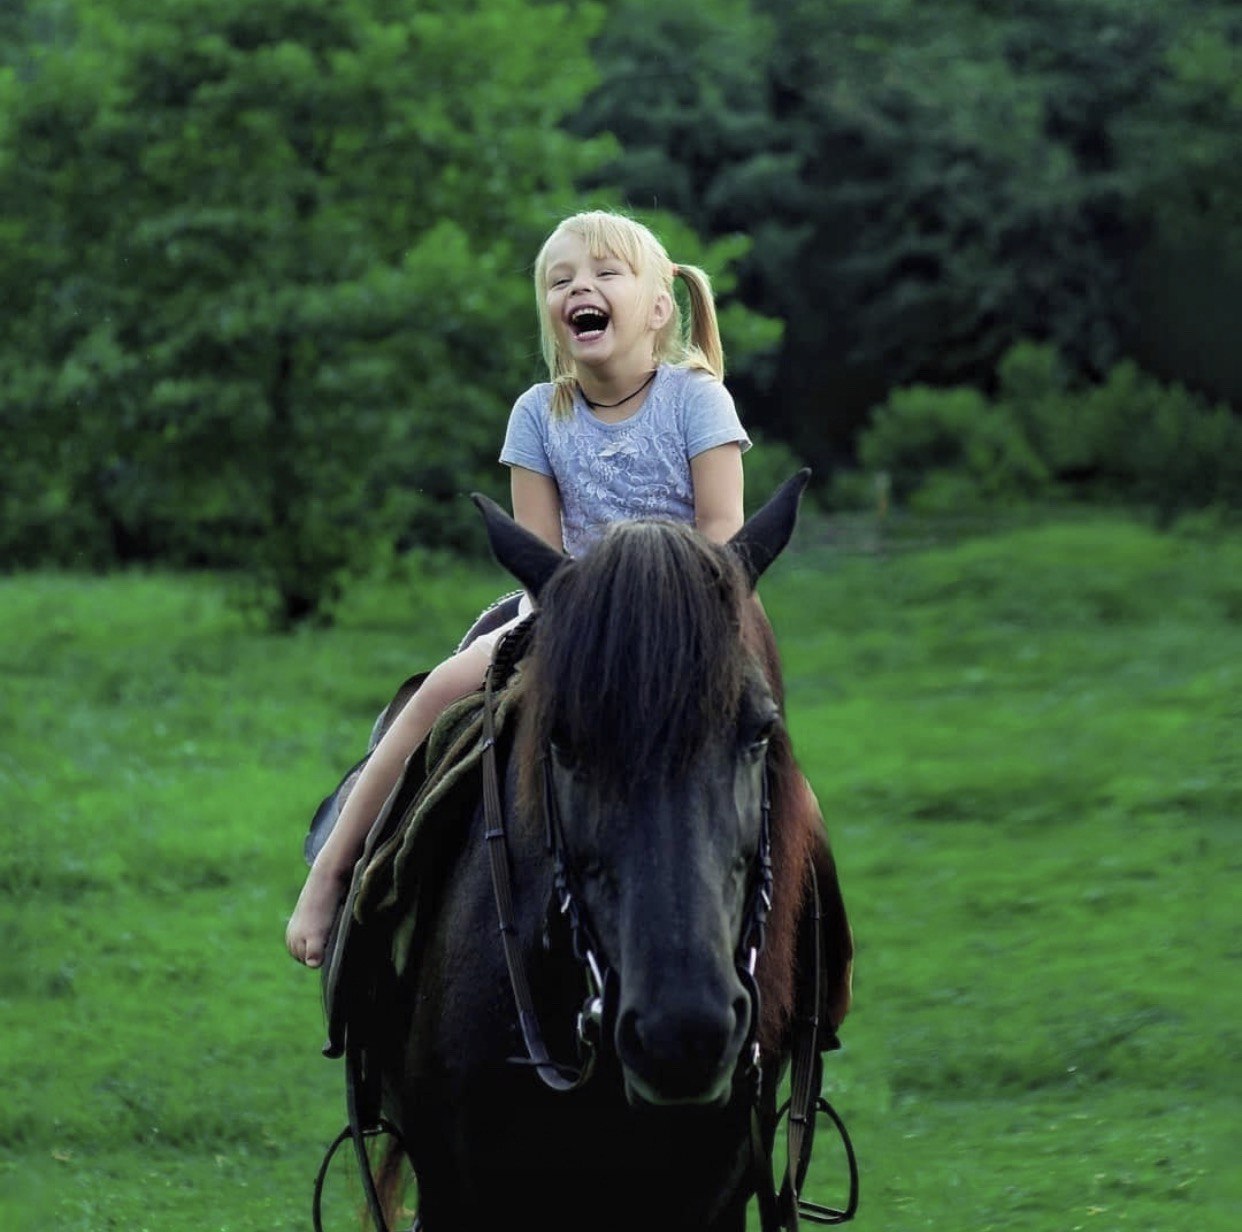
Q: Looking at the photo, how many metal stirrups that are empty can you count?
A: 2